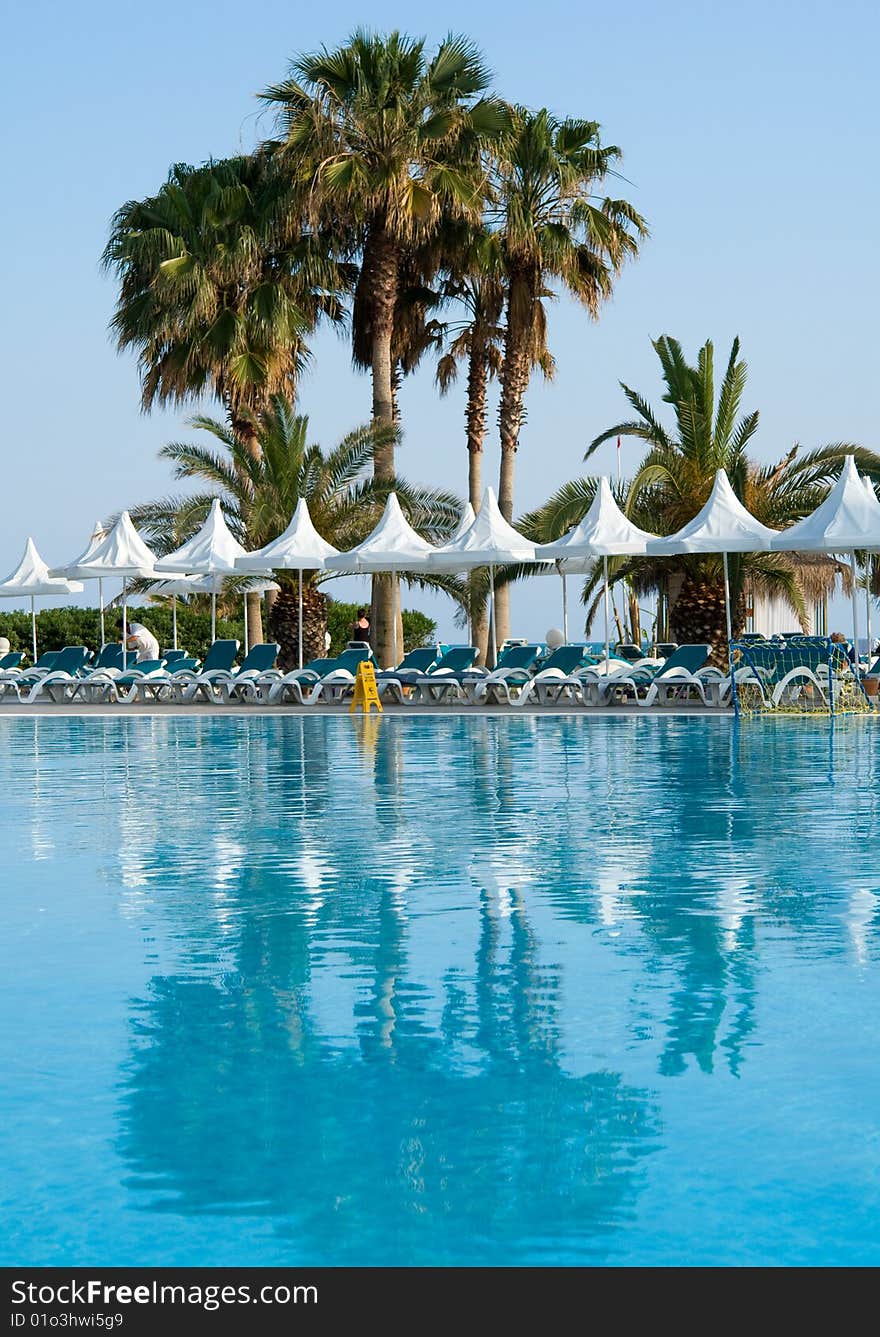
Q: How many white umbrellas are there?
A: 12